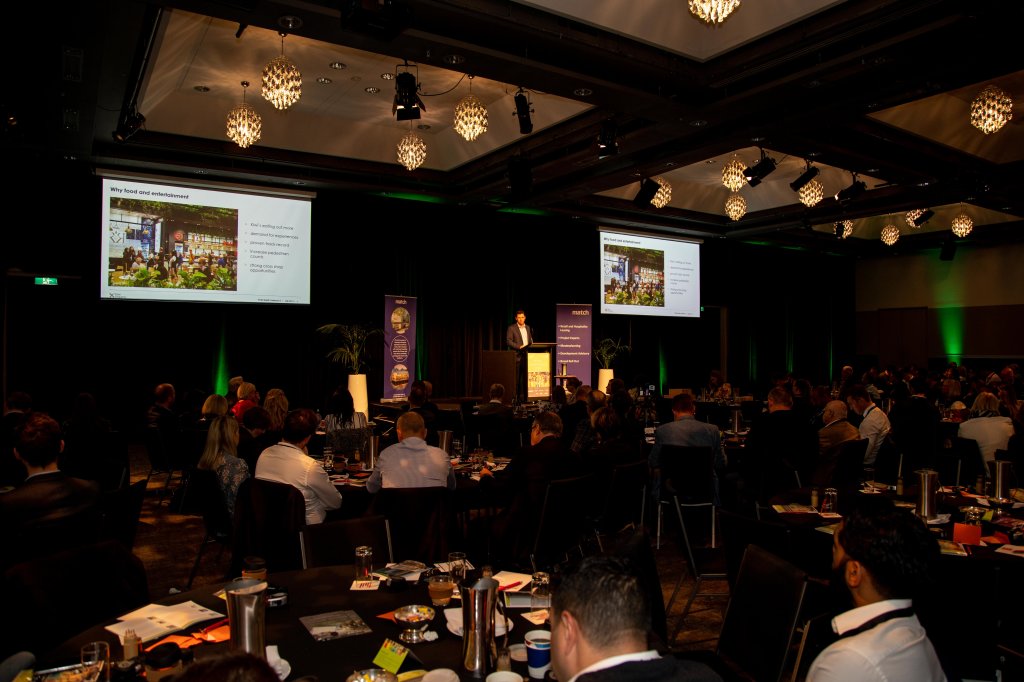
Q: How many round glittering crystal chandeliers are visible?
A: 14